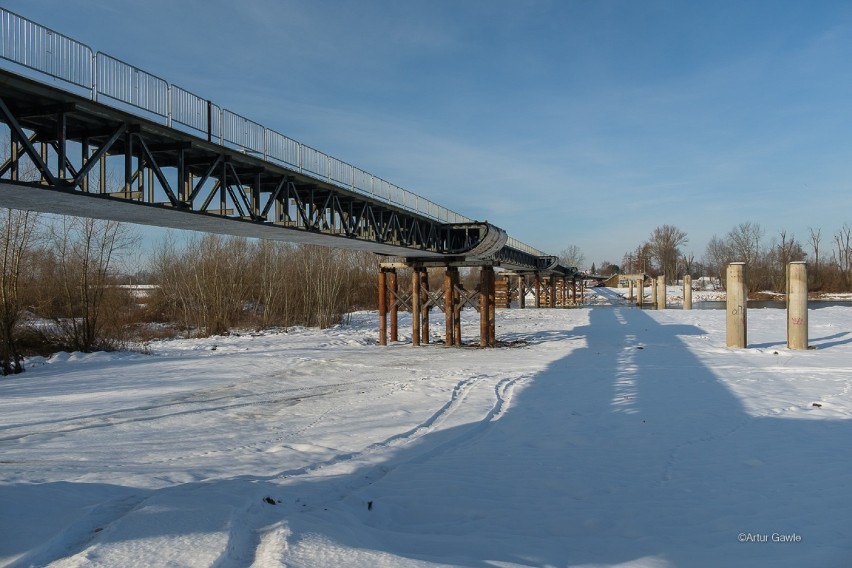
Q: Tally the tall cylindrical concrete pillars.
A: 7